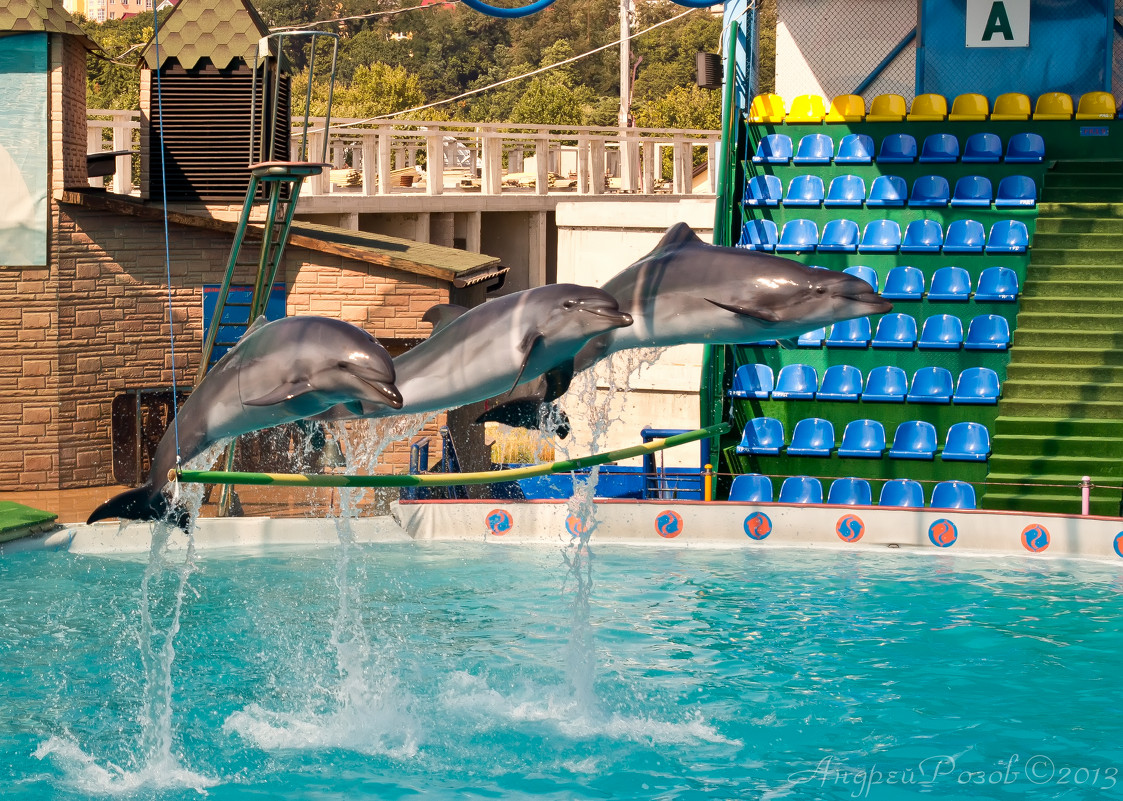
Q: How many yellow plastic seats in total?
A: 9